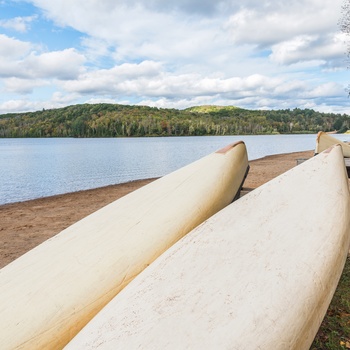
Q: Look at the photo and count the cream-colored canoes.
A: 3